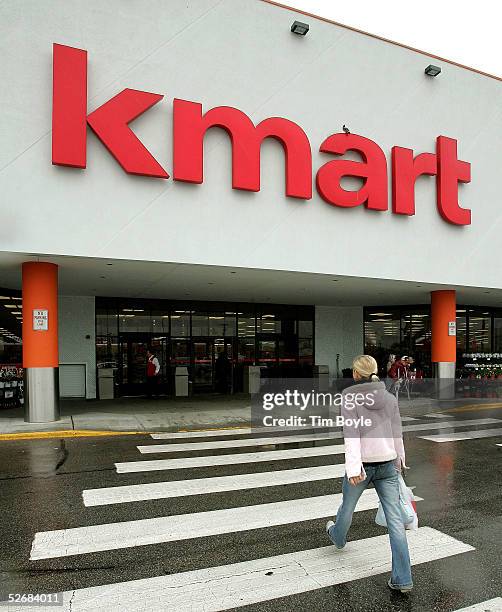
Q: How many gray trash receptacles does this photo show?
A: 4